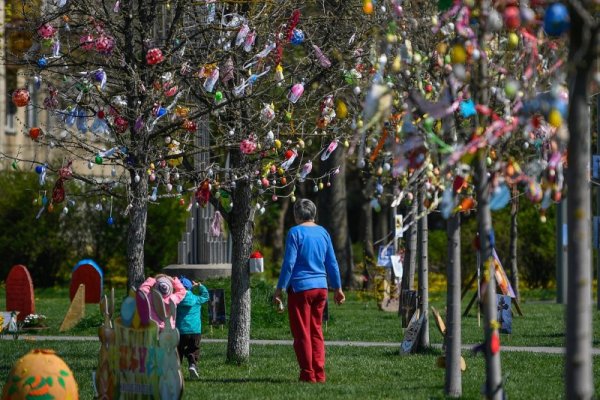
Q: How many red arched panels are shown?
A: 2